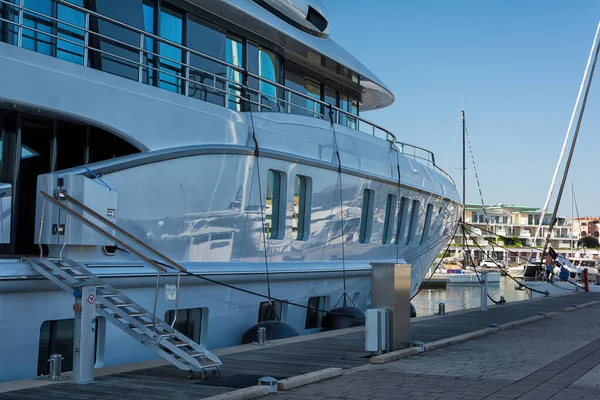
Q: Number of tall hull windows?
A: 7